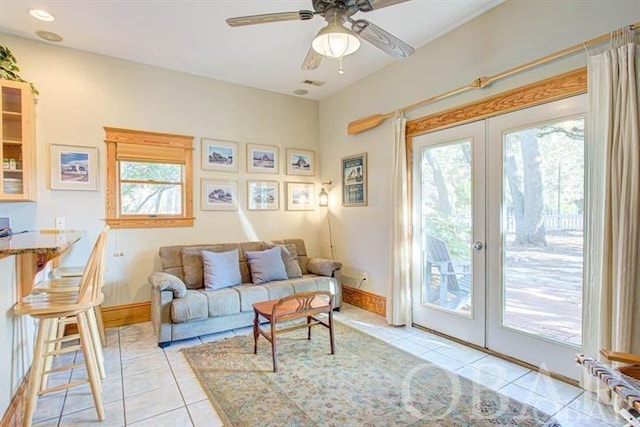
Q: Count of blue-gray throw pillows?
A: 2